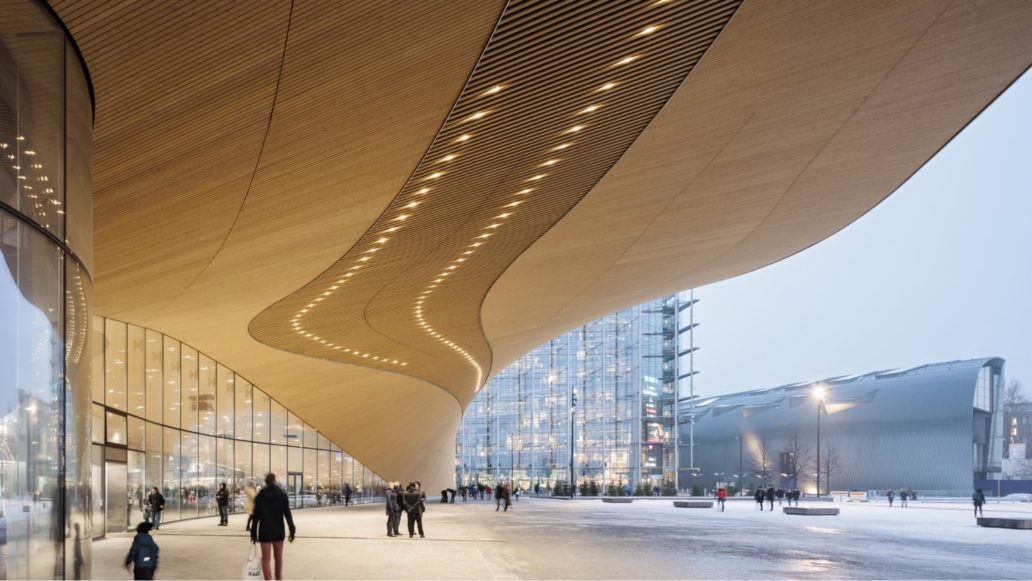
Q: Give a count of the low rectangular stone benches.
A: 4